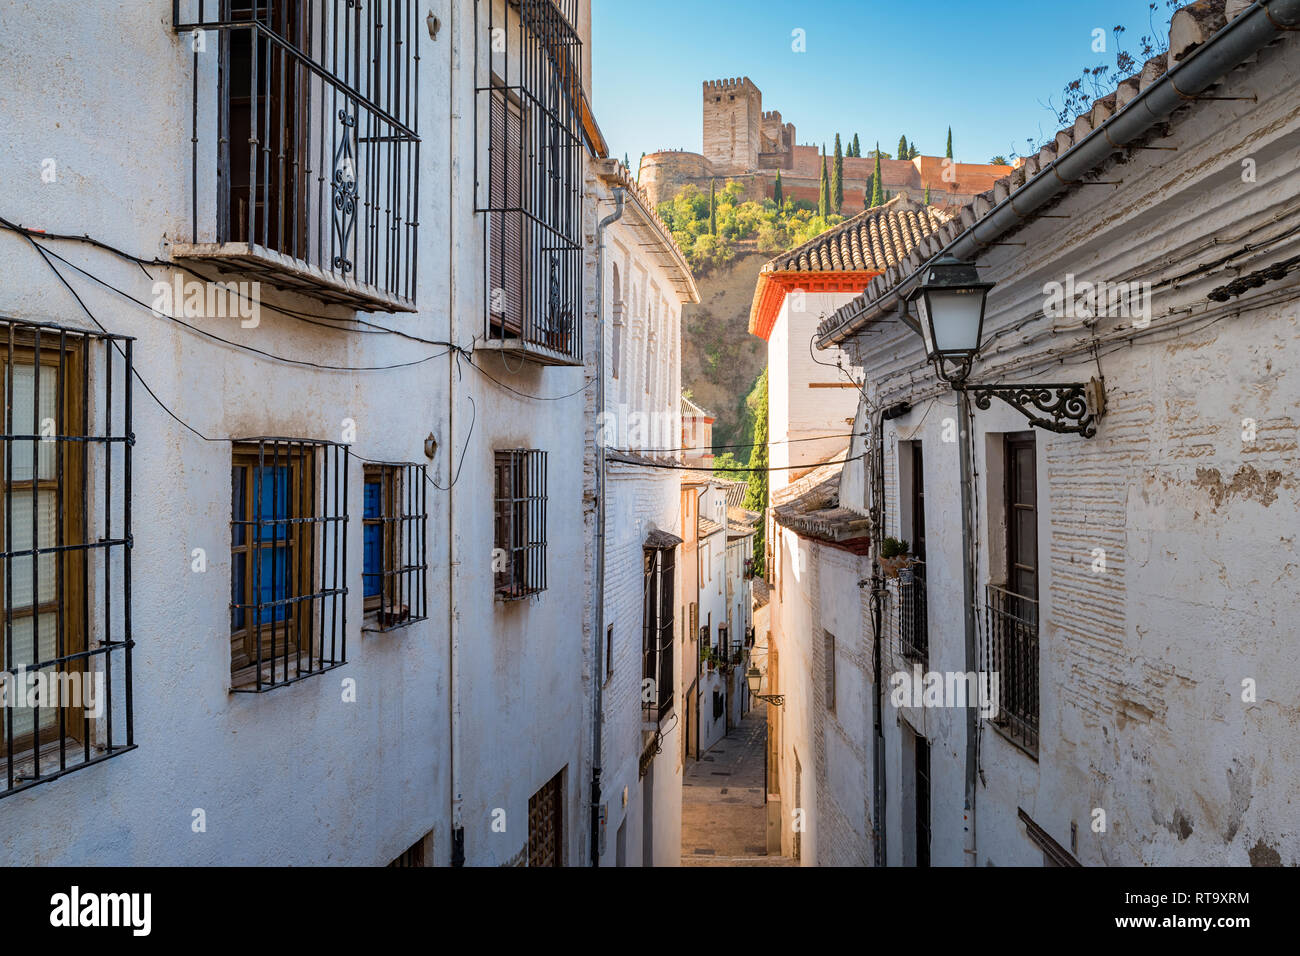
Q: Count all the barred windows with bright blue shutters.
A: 2